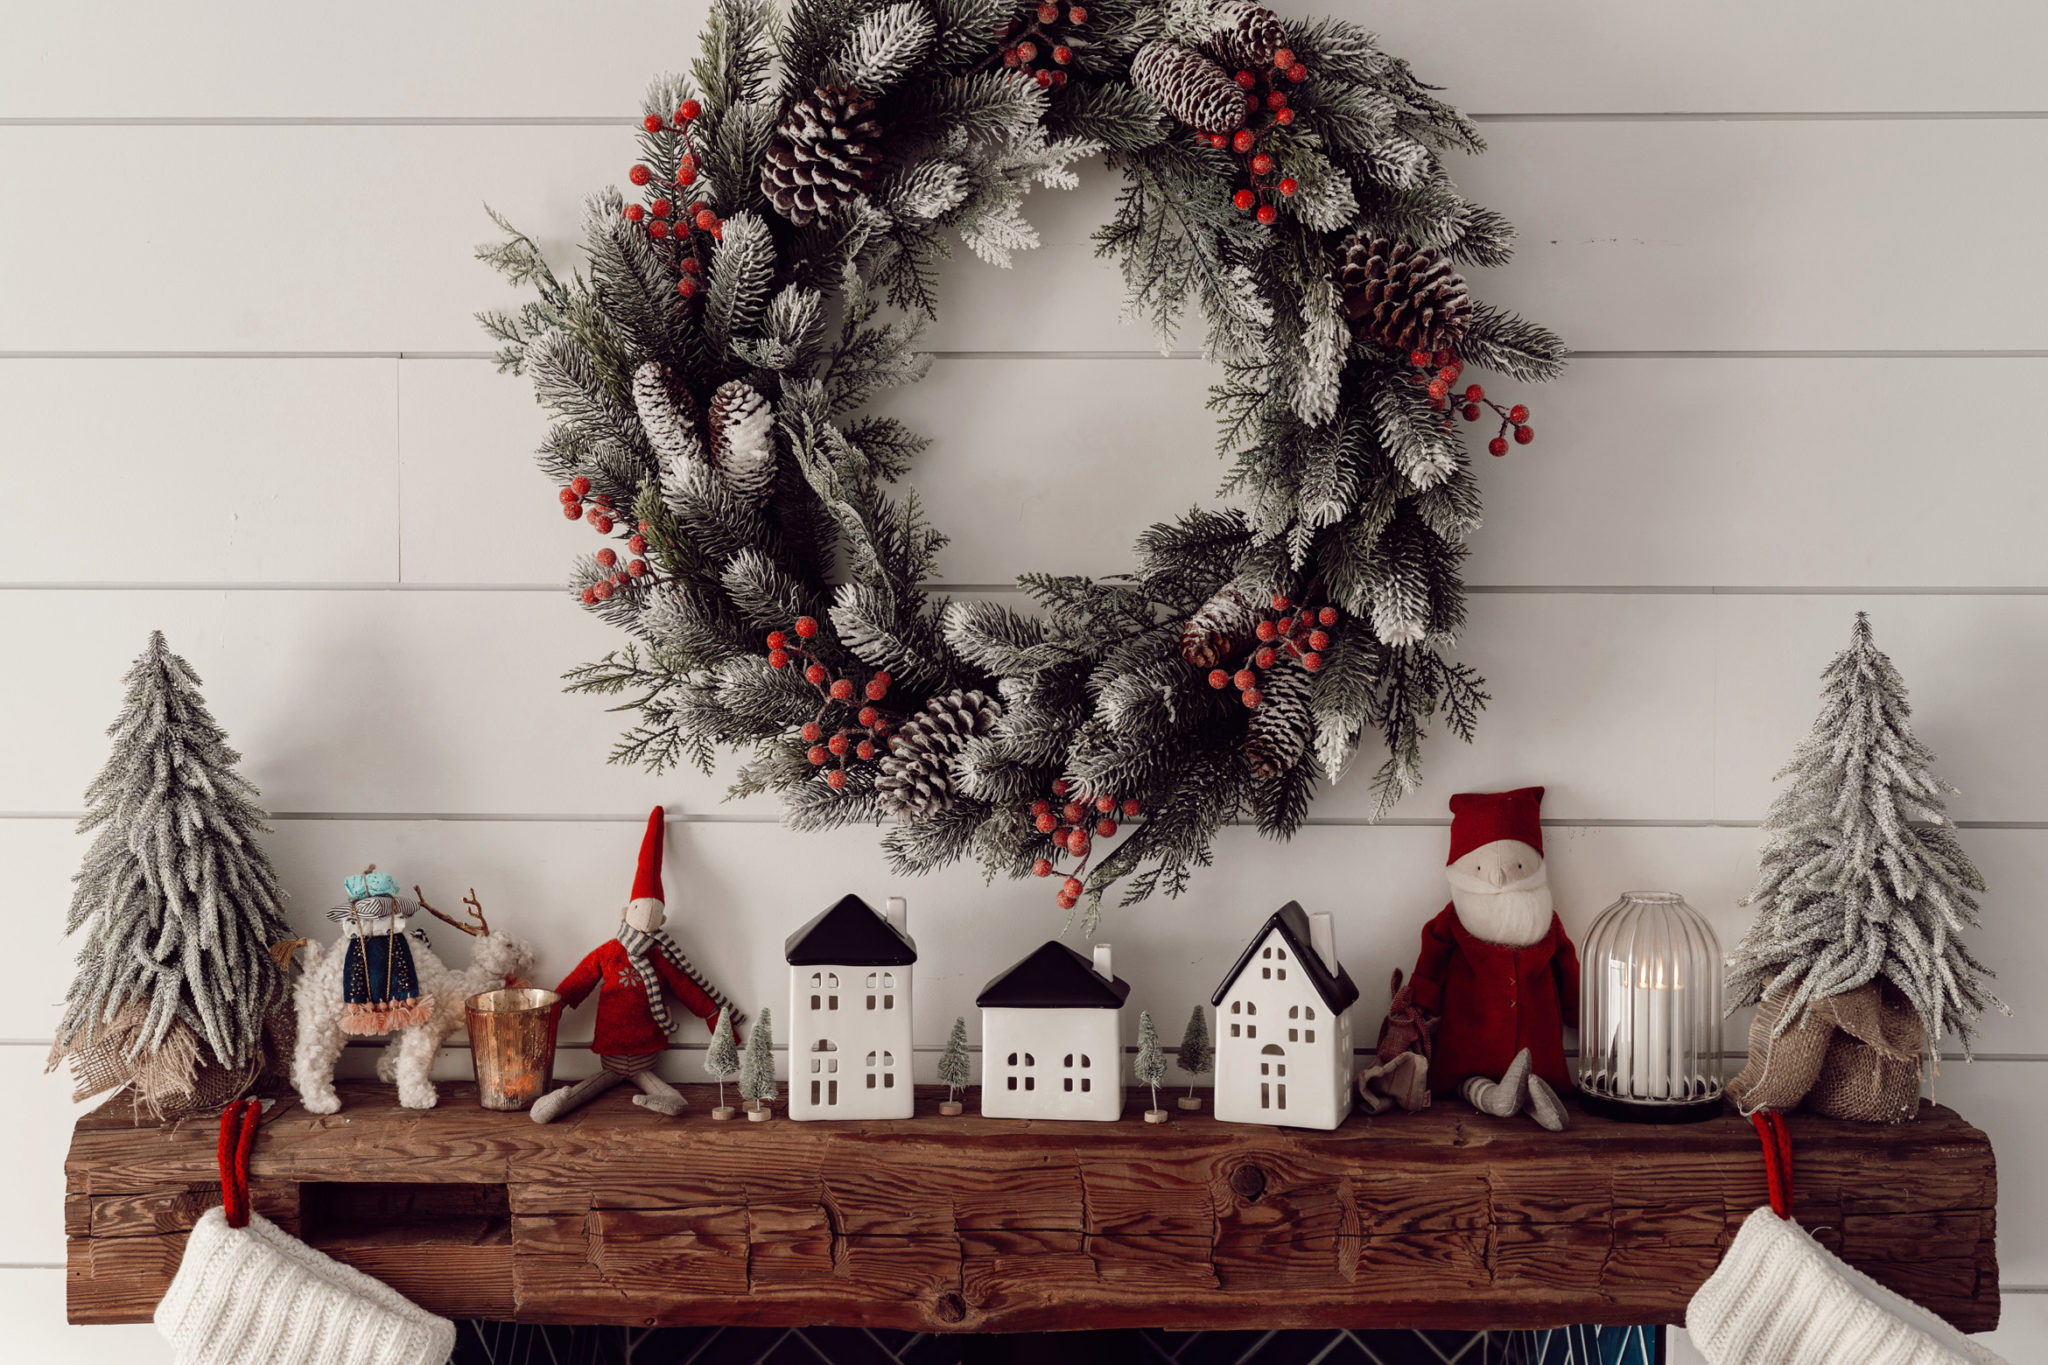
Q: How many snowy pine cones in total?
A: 9